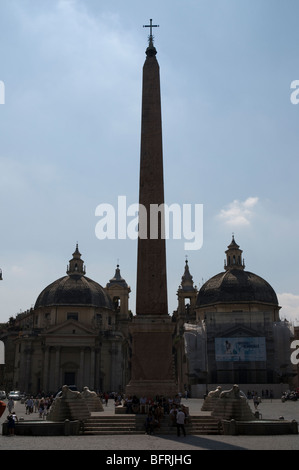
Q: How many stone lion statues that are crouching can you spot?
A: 4